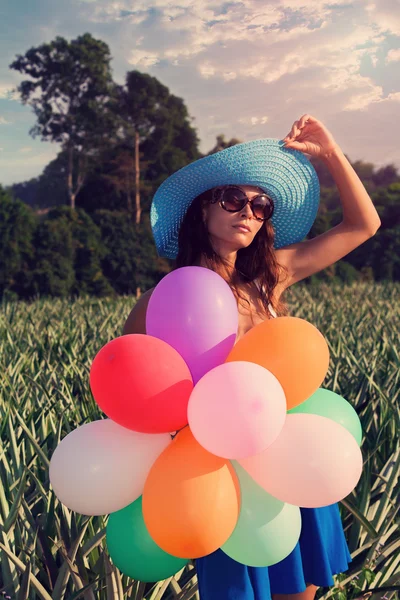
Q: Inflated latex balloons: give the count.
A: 11